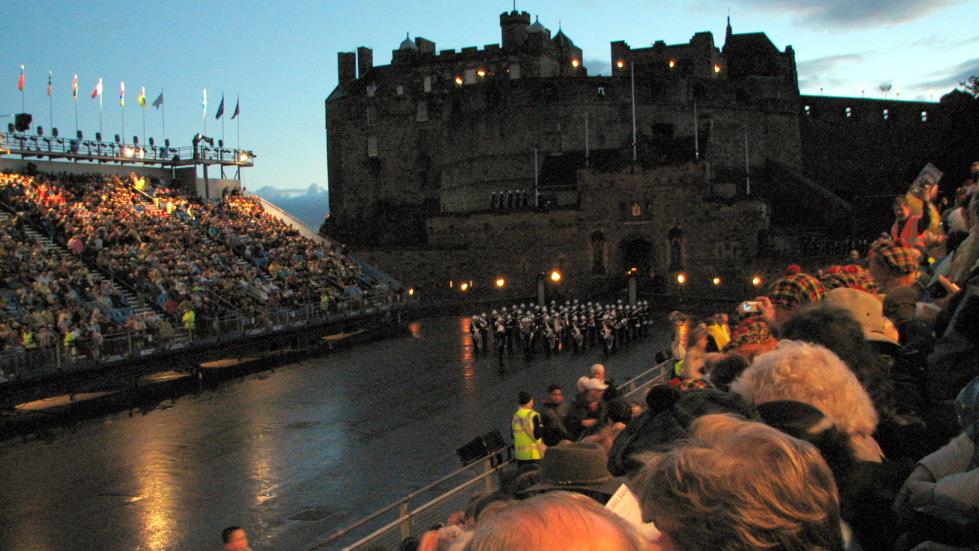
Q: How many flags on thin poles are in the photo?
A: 10